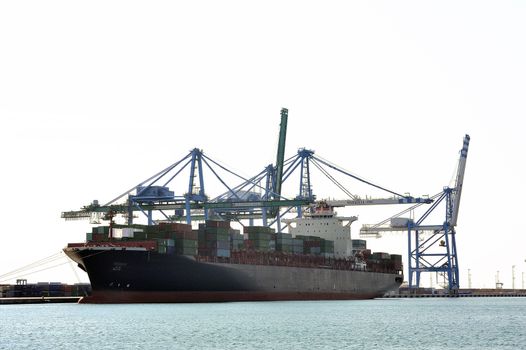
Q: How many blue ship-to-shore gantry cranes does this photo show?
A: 4